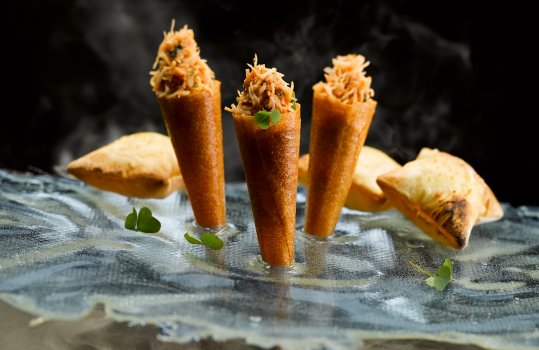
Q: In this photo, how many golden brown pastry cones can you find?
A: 3